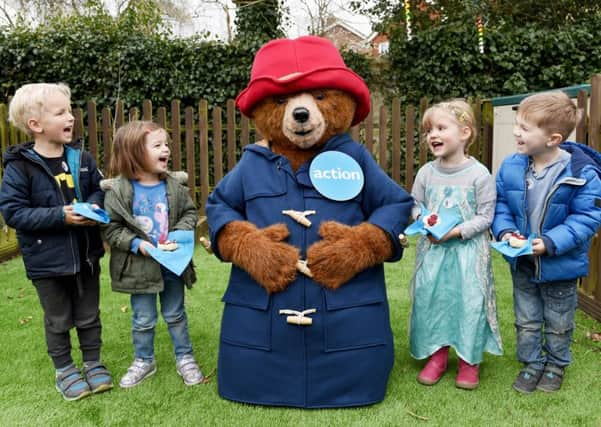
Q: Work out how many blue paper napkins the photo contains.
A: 4